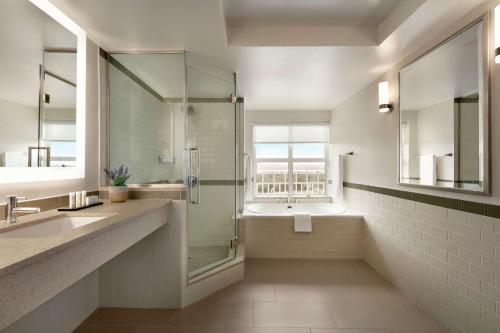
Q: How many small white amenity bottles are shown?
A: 3